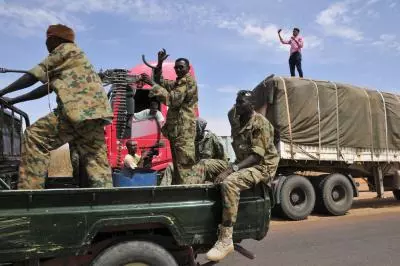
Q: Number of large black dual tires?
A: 2